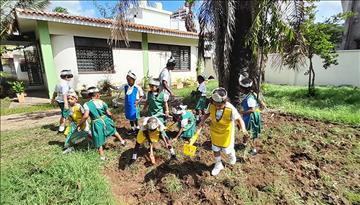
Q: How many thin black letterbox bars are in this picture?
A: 0